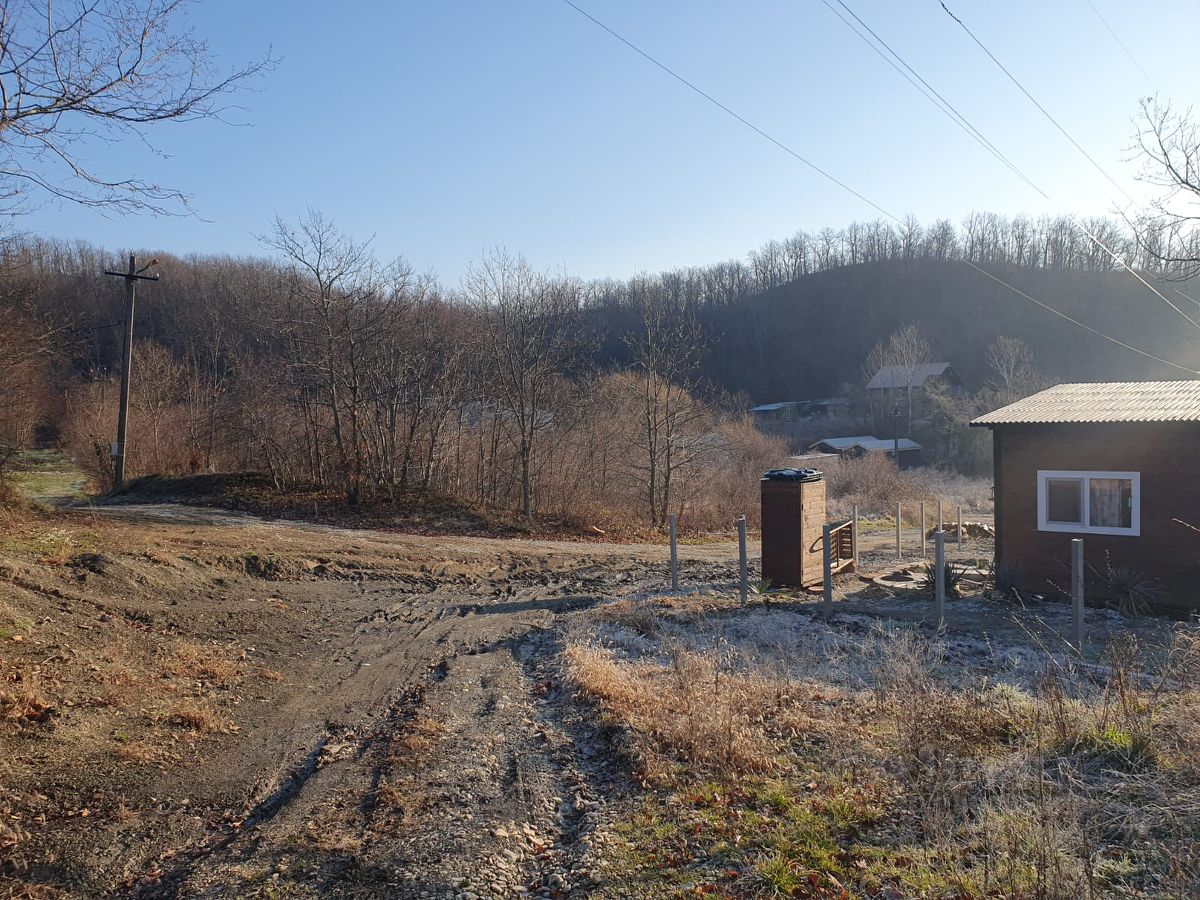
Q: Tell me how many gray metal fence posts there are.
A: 10